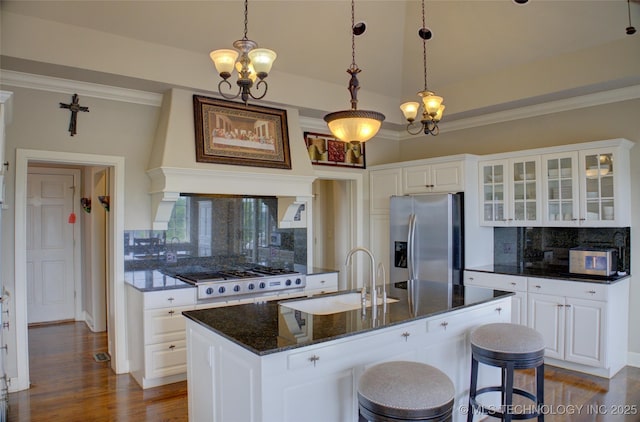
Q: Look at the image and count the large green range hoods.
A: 0